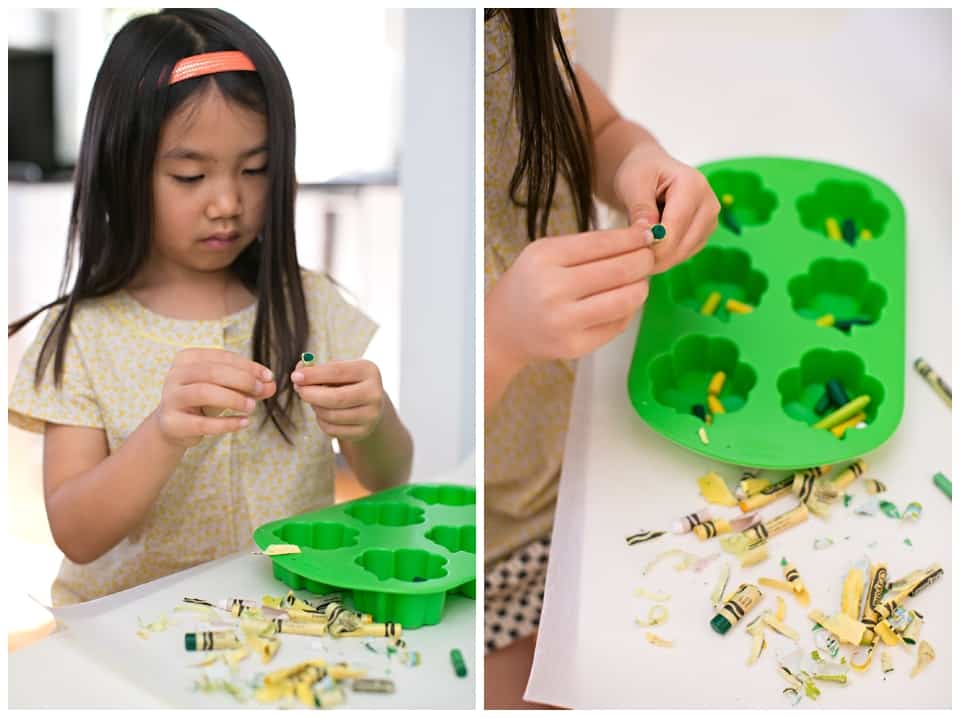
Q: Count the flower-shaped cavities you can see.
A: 11